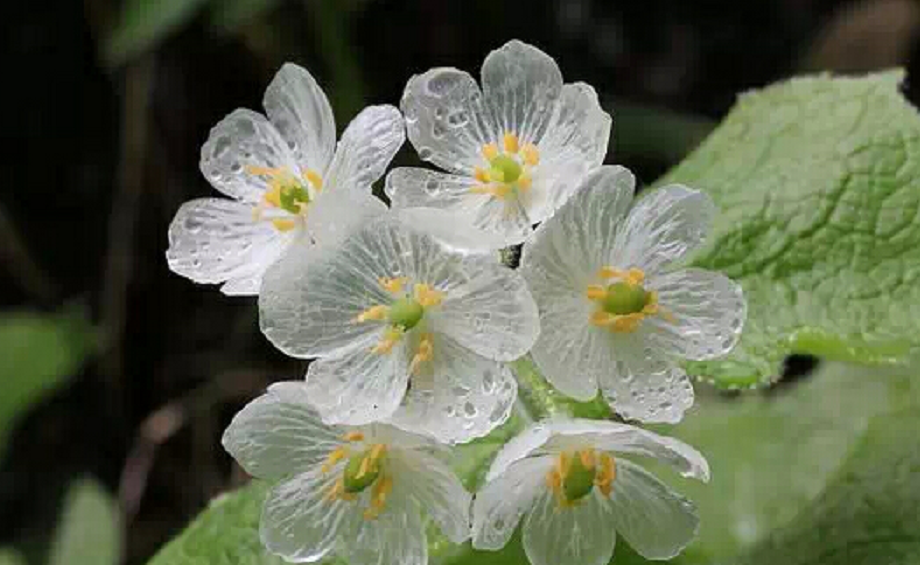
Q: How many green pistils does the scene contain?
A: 6